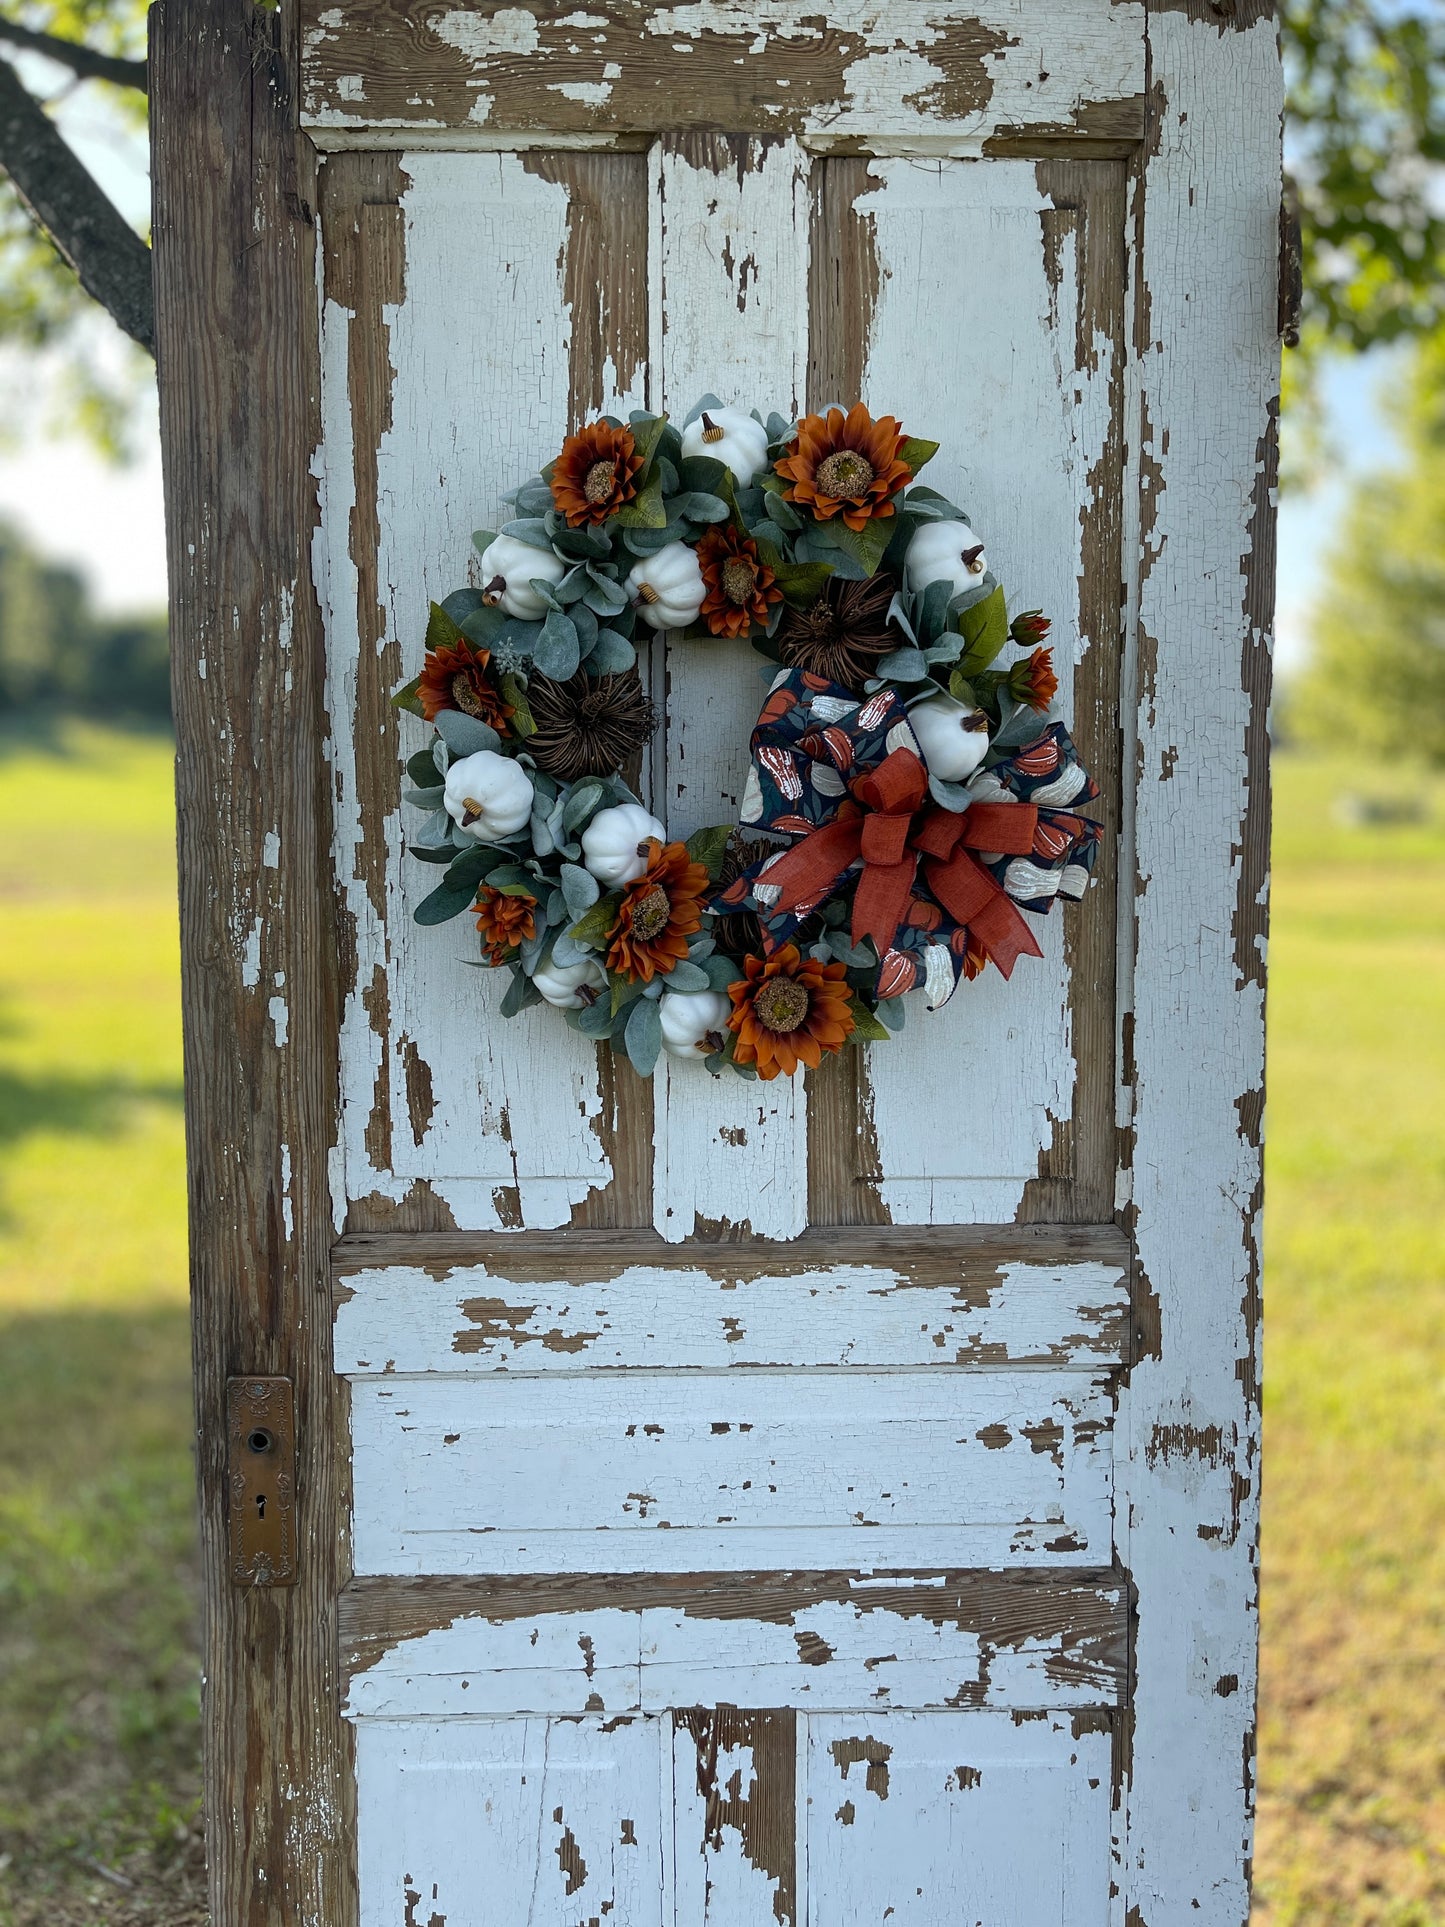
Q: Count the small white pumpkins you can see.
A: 9